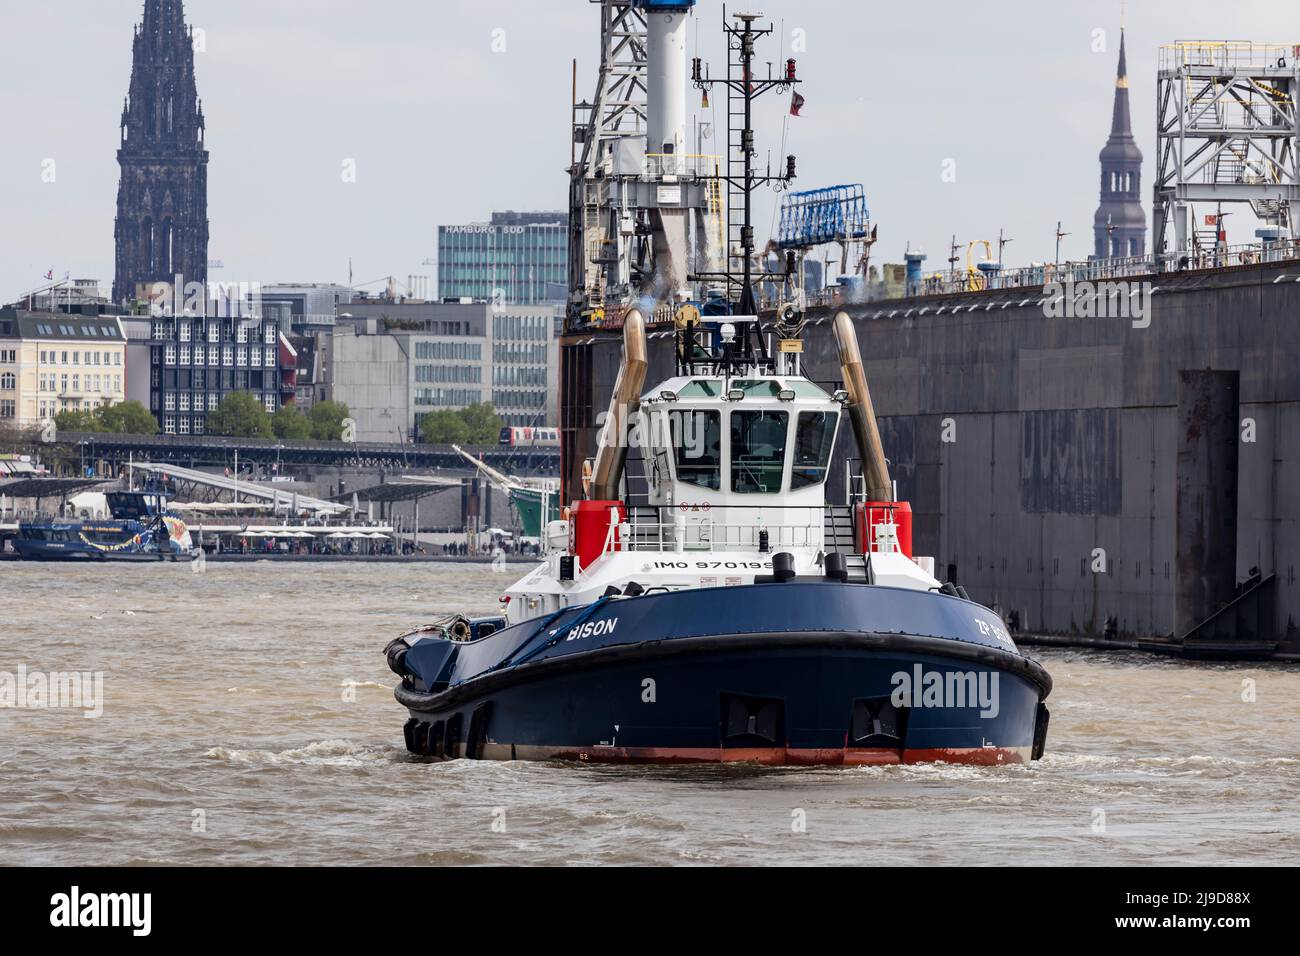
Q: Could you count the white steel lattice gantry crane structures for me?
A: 2